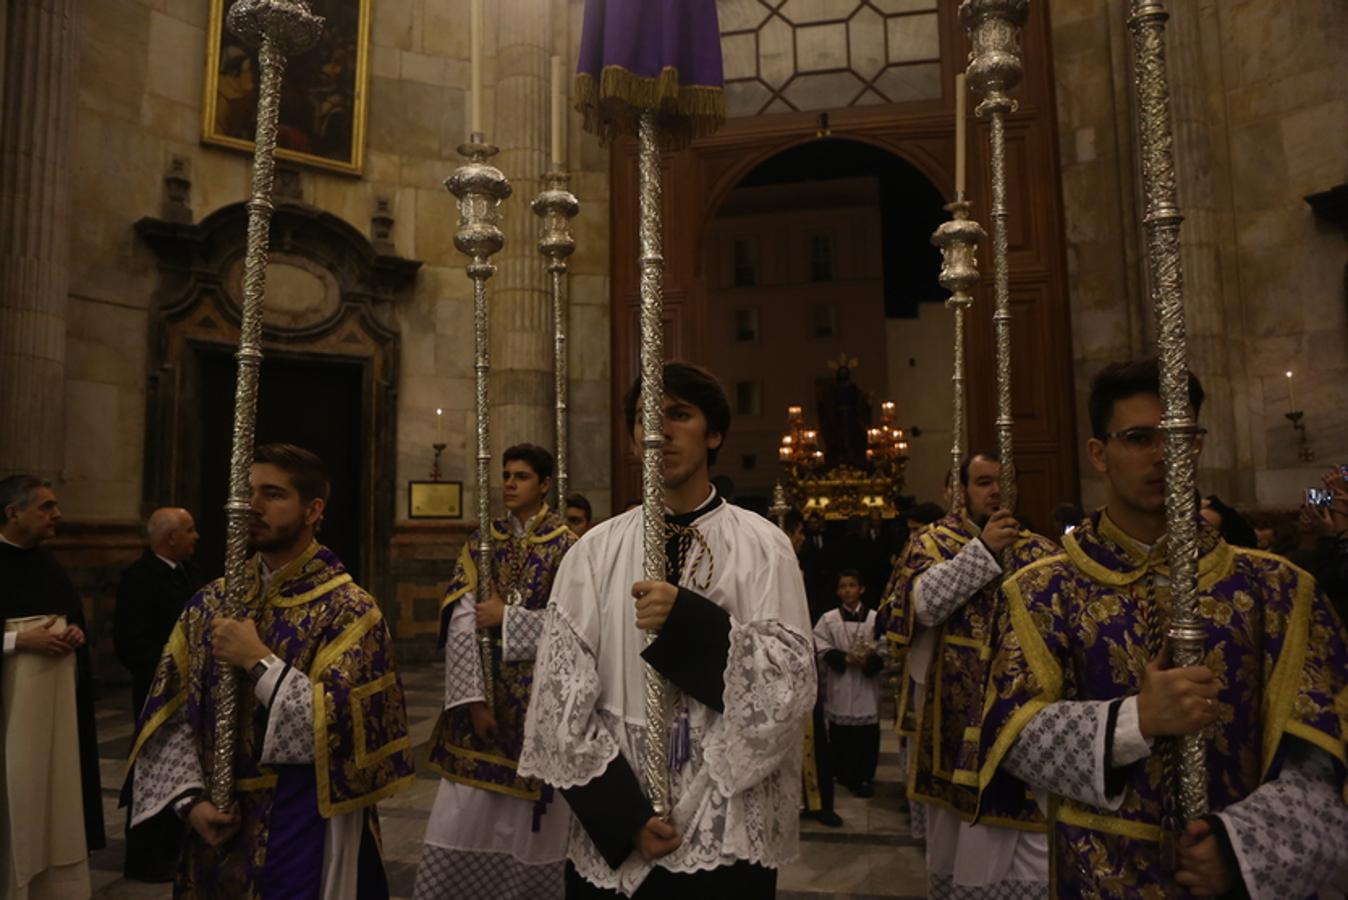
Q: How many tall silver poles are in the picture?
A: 7